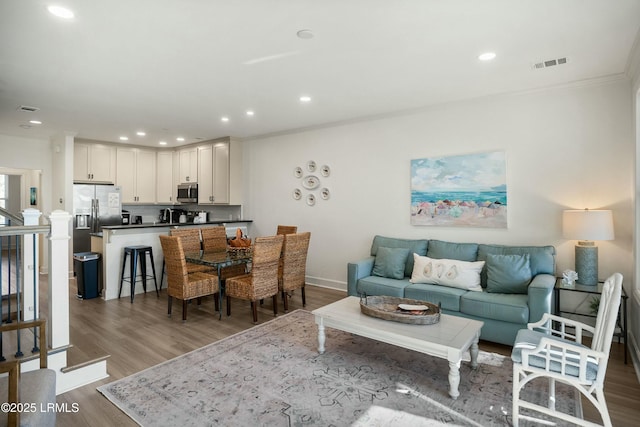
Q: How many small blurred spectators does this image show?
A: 0